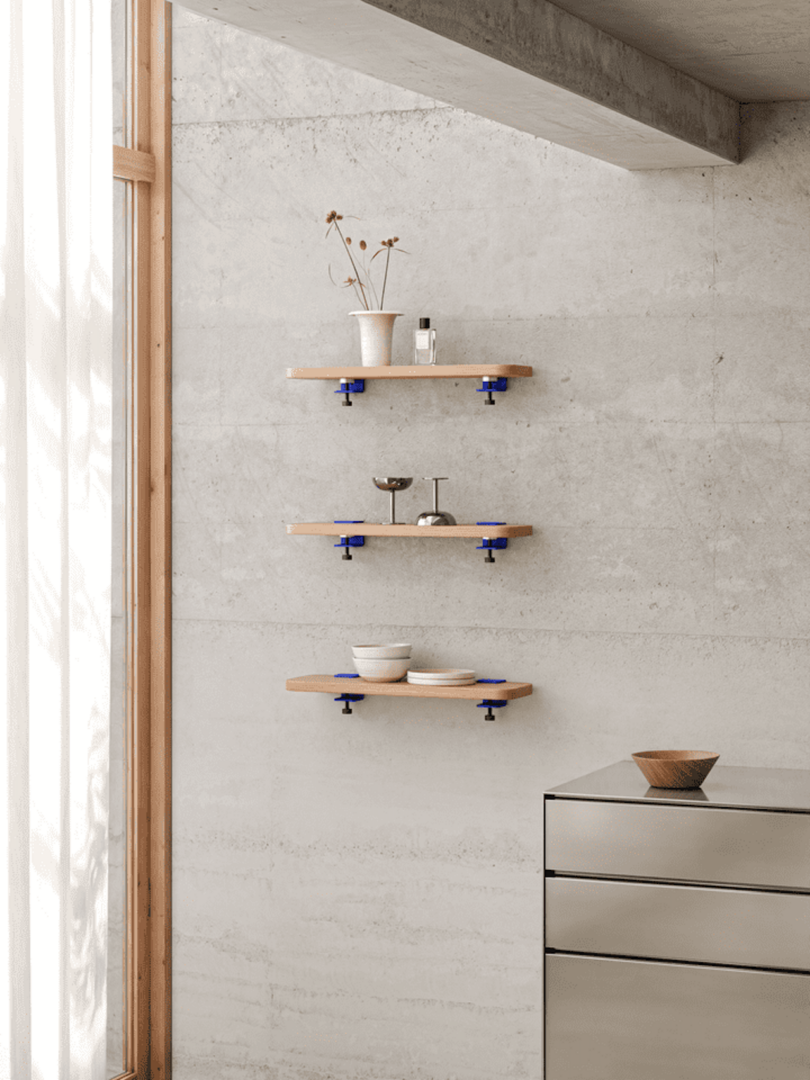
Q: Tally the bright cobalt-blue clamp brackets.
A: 6